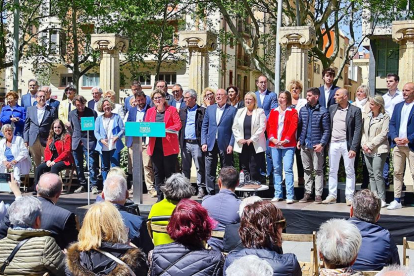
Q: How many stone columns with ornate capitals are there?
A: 4